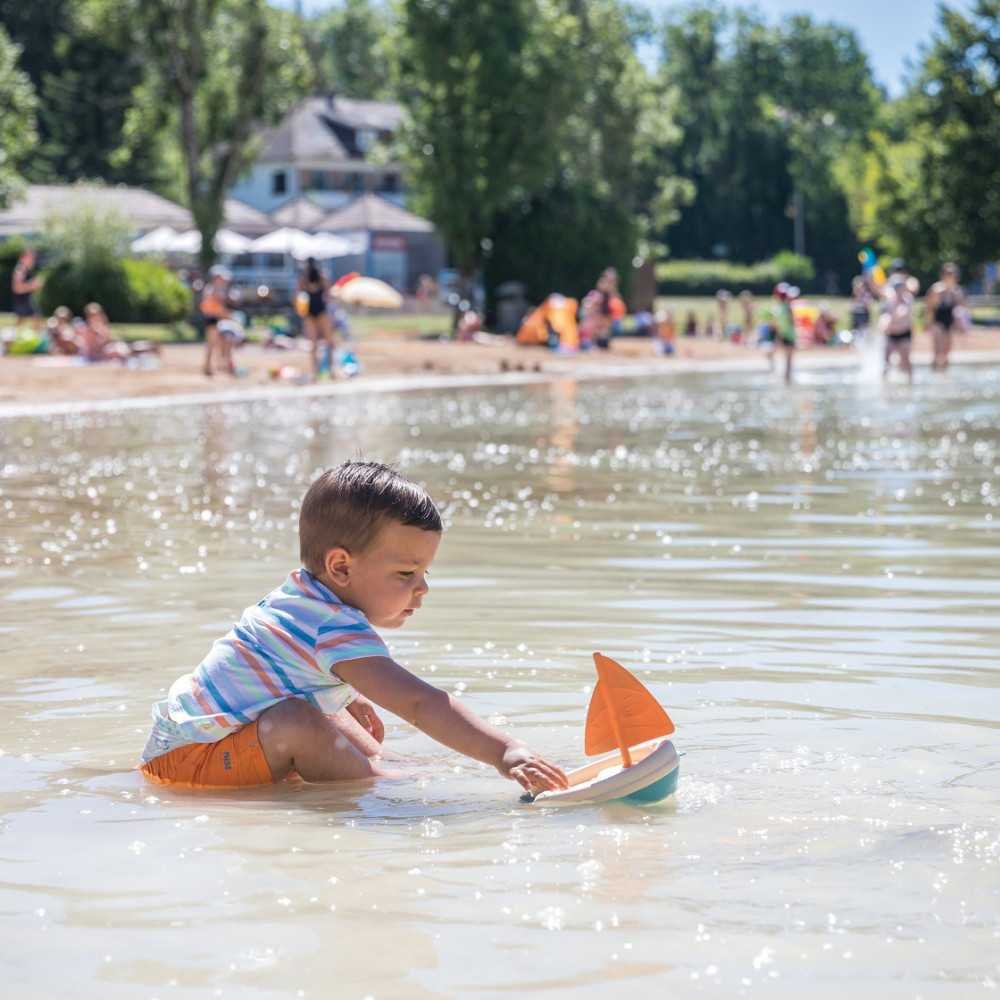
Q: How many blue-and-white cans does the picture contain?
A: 0